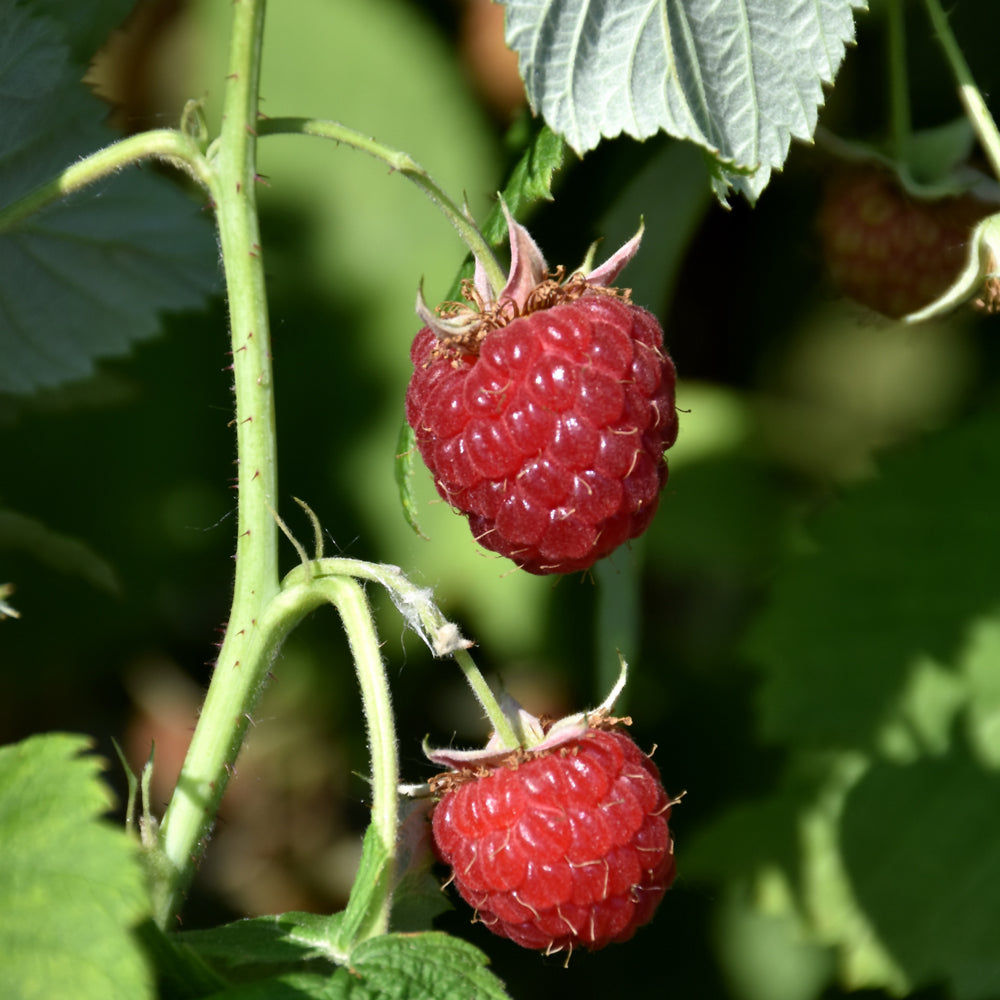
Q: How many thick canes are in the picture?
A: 1